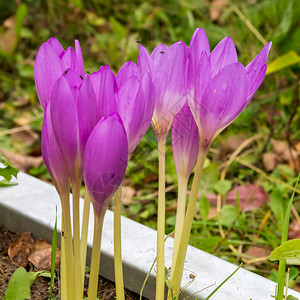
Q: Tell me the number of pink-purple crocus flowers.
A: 9